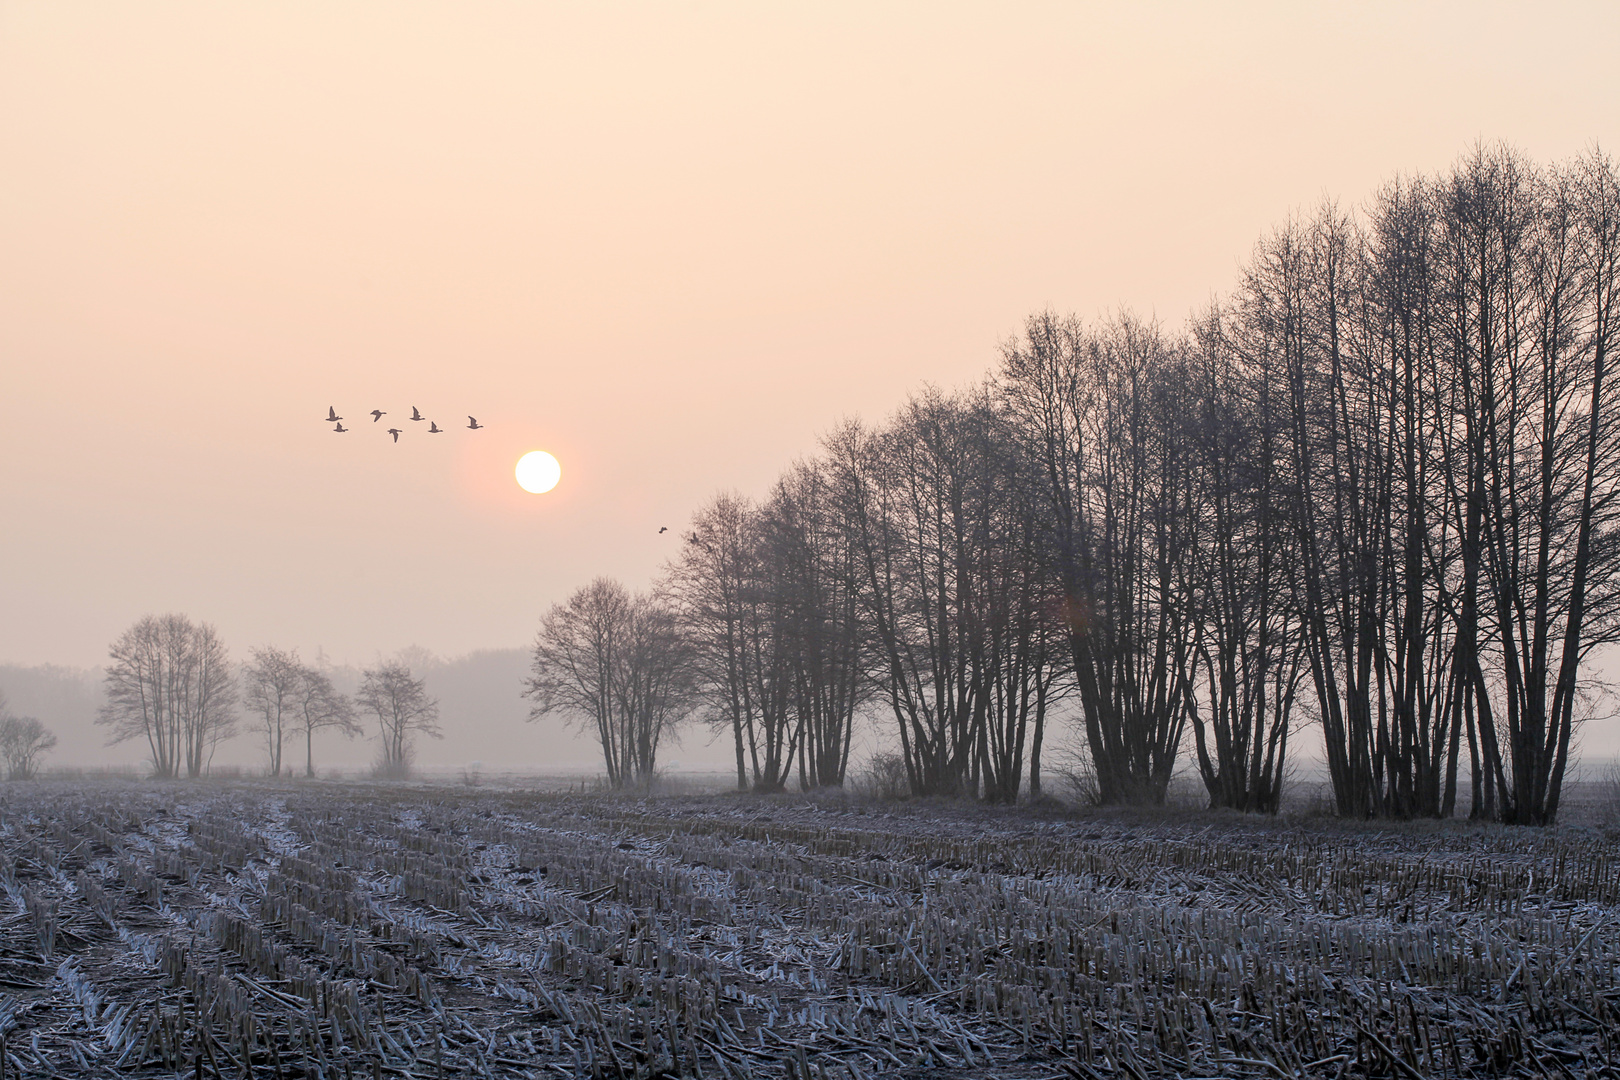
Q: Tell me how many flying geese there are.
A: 7